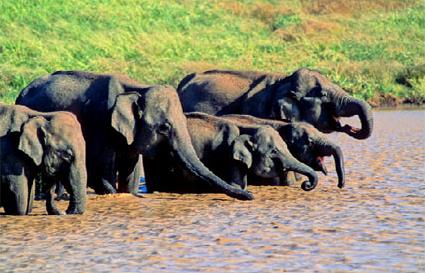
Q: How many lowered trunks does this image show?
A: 4